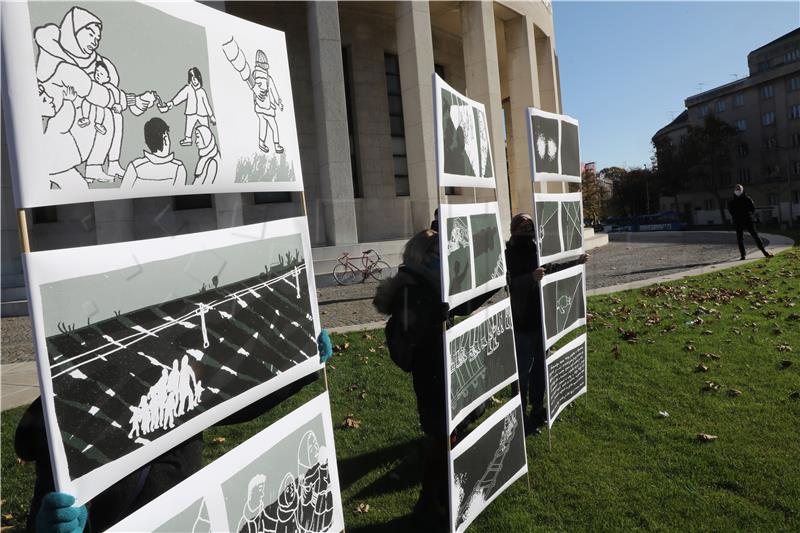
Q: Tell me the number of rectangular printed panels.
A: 11